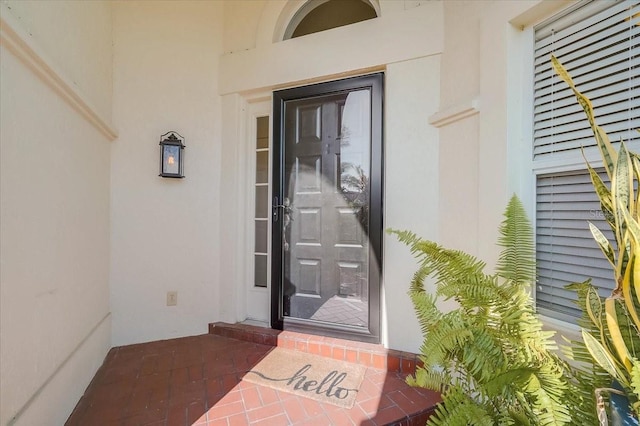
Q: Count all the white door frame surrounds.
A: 1